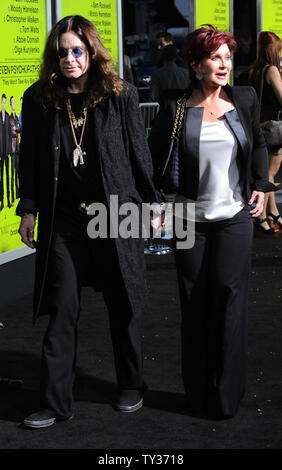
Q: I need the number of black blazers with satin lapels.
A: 1